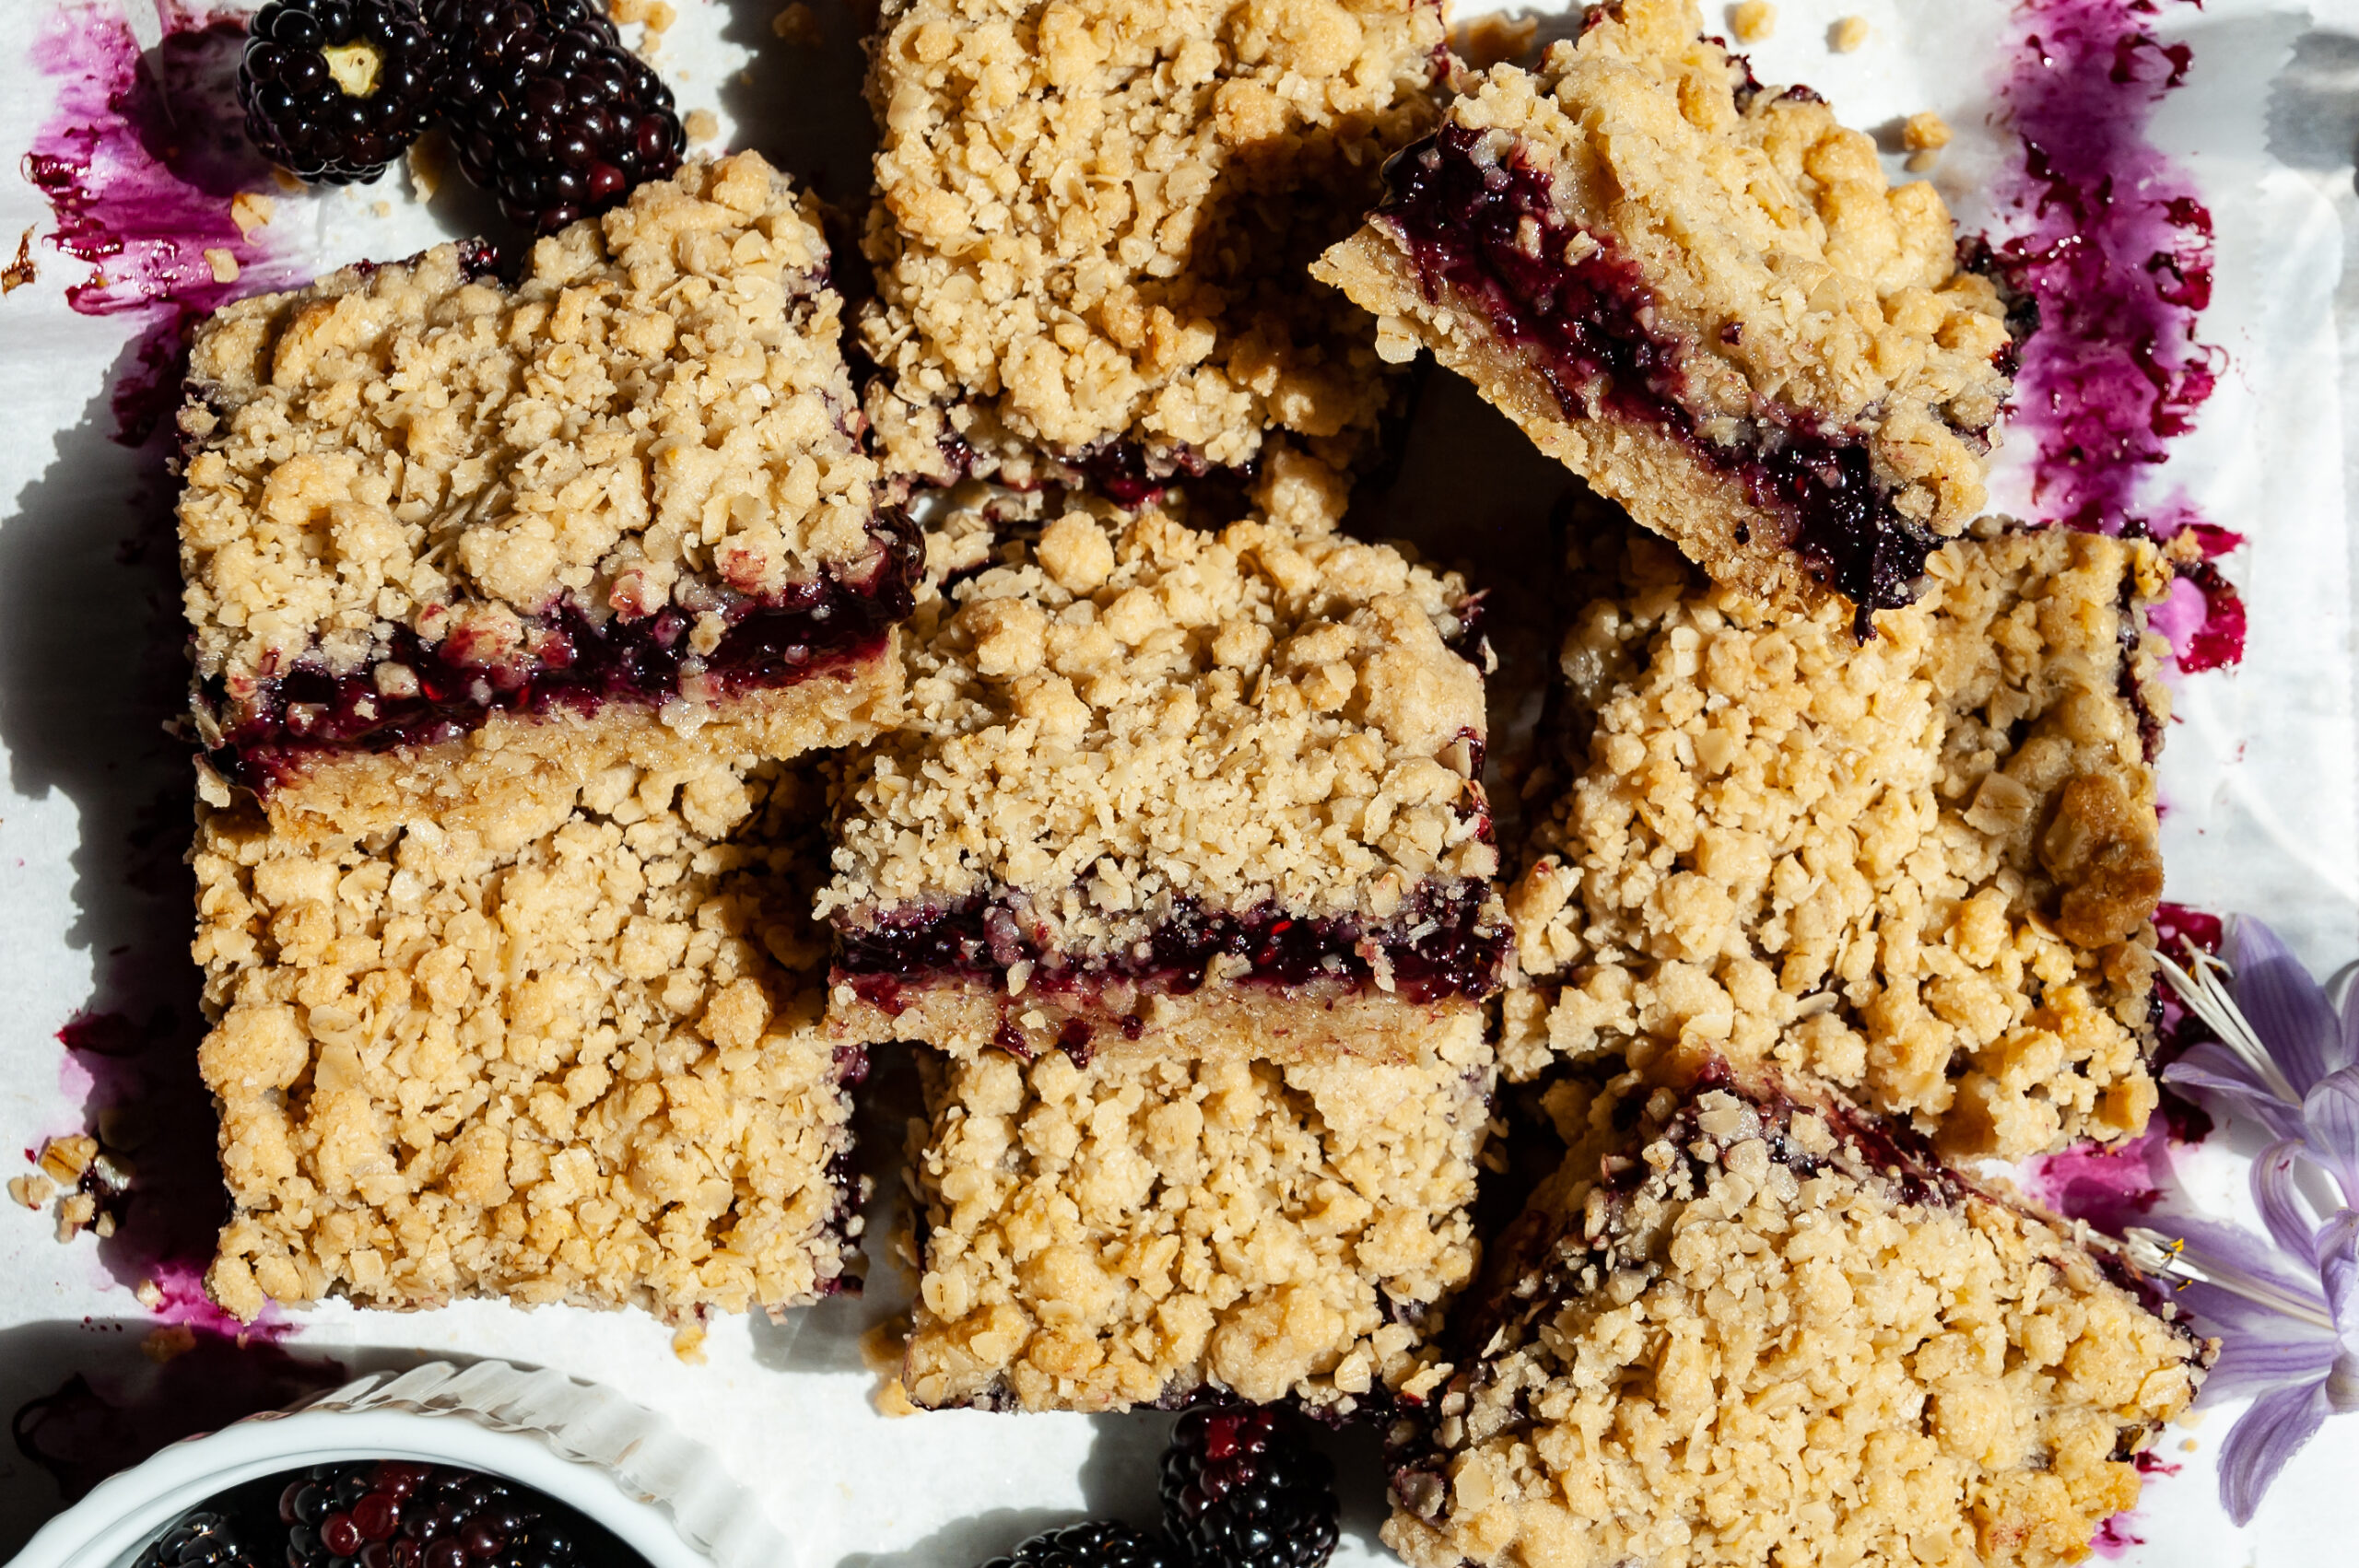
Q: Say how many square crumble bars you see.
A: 8